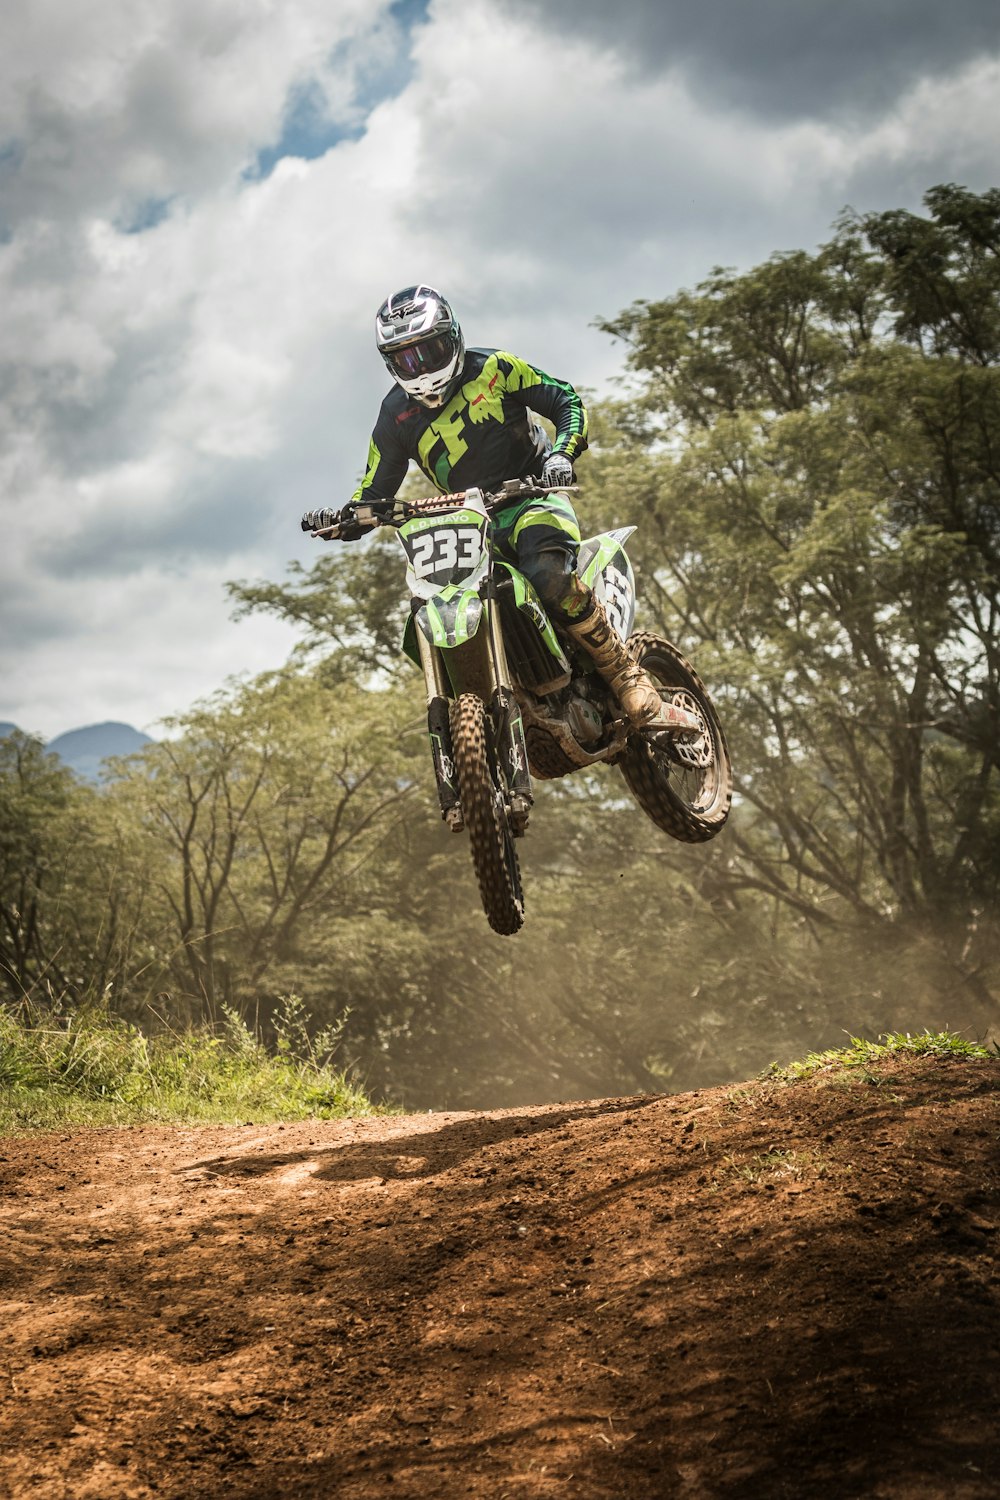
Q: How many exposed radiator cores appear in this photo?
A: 1